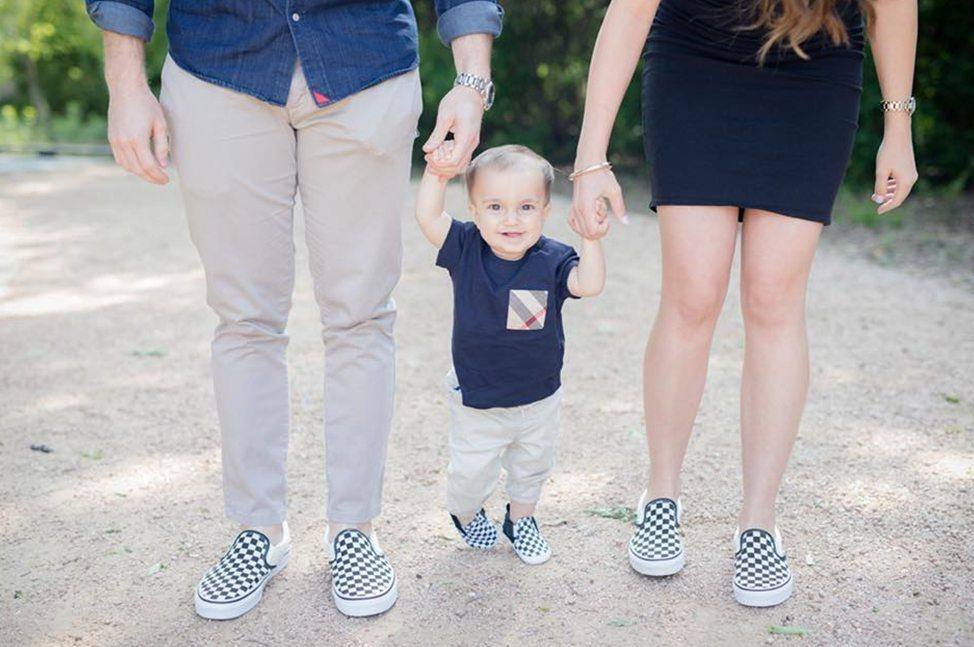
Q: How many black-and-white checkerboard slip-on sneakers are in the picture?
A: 6